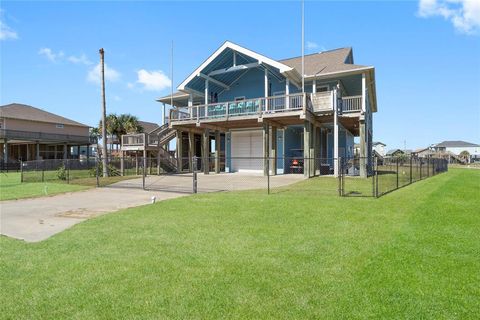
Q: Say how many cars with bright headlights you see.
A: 0